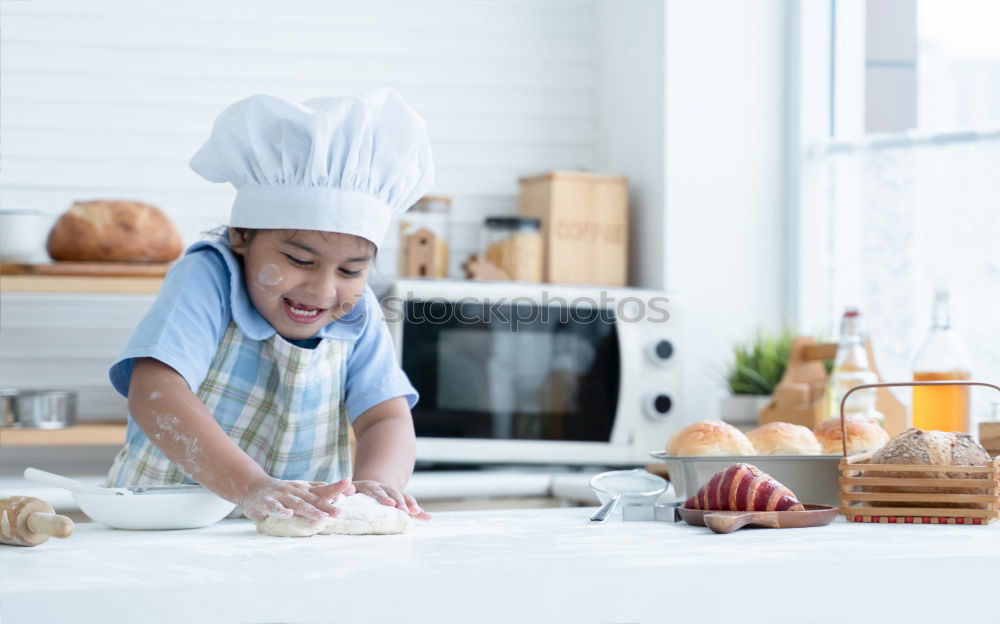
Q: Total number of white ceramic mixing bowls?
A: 1